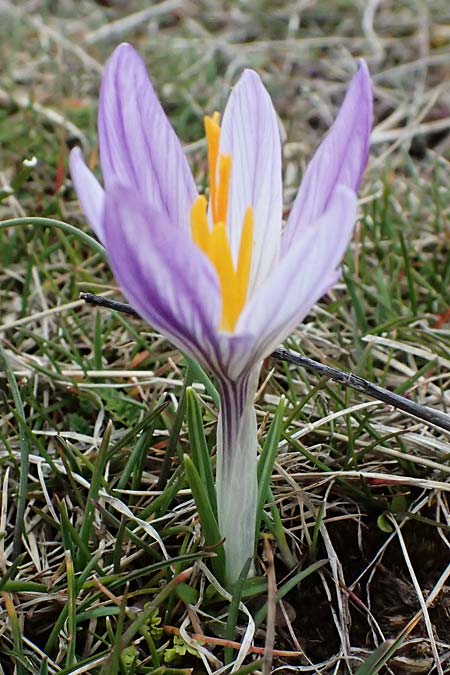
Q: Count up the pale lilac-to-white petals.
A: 6